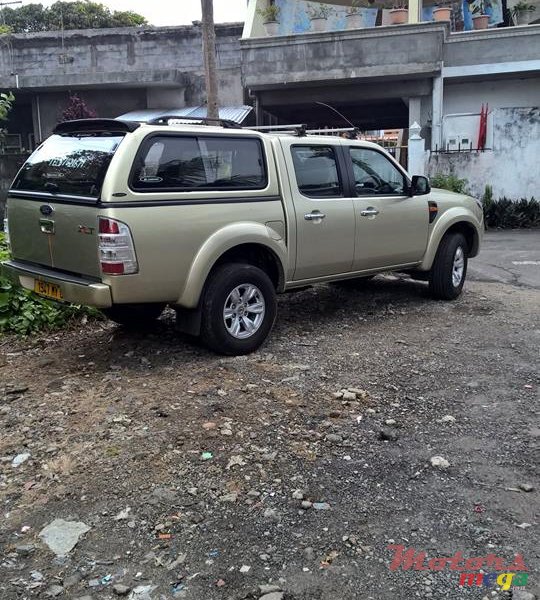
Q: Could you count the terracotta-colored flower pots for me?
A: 3